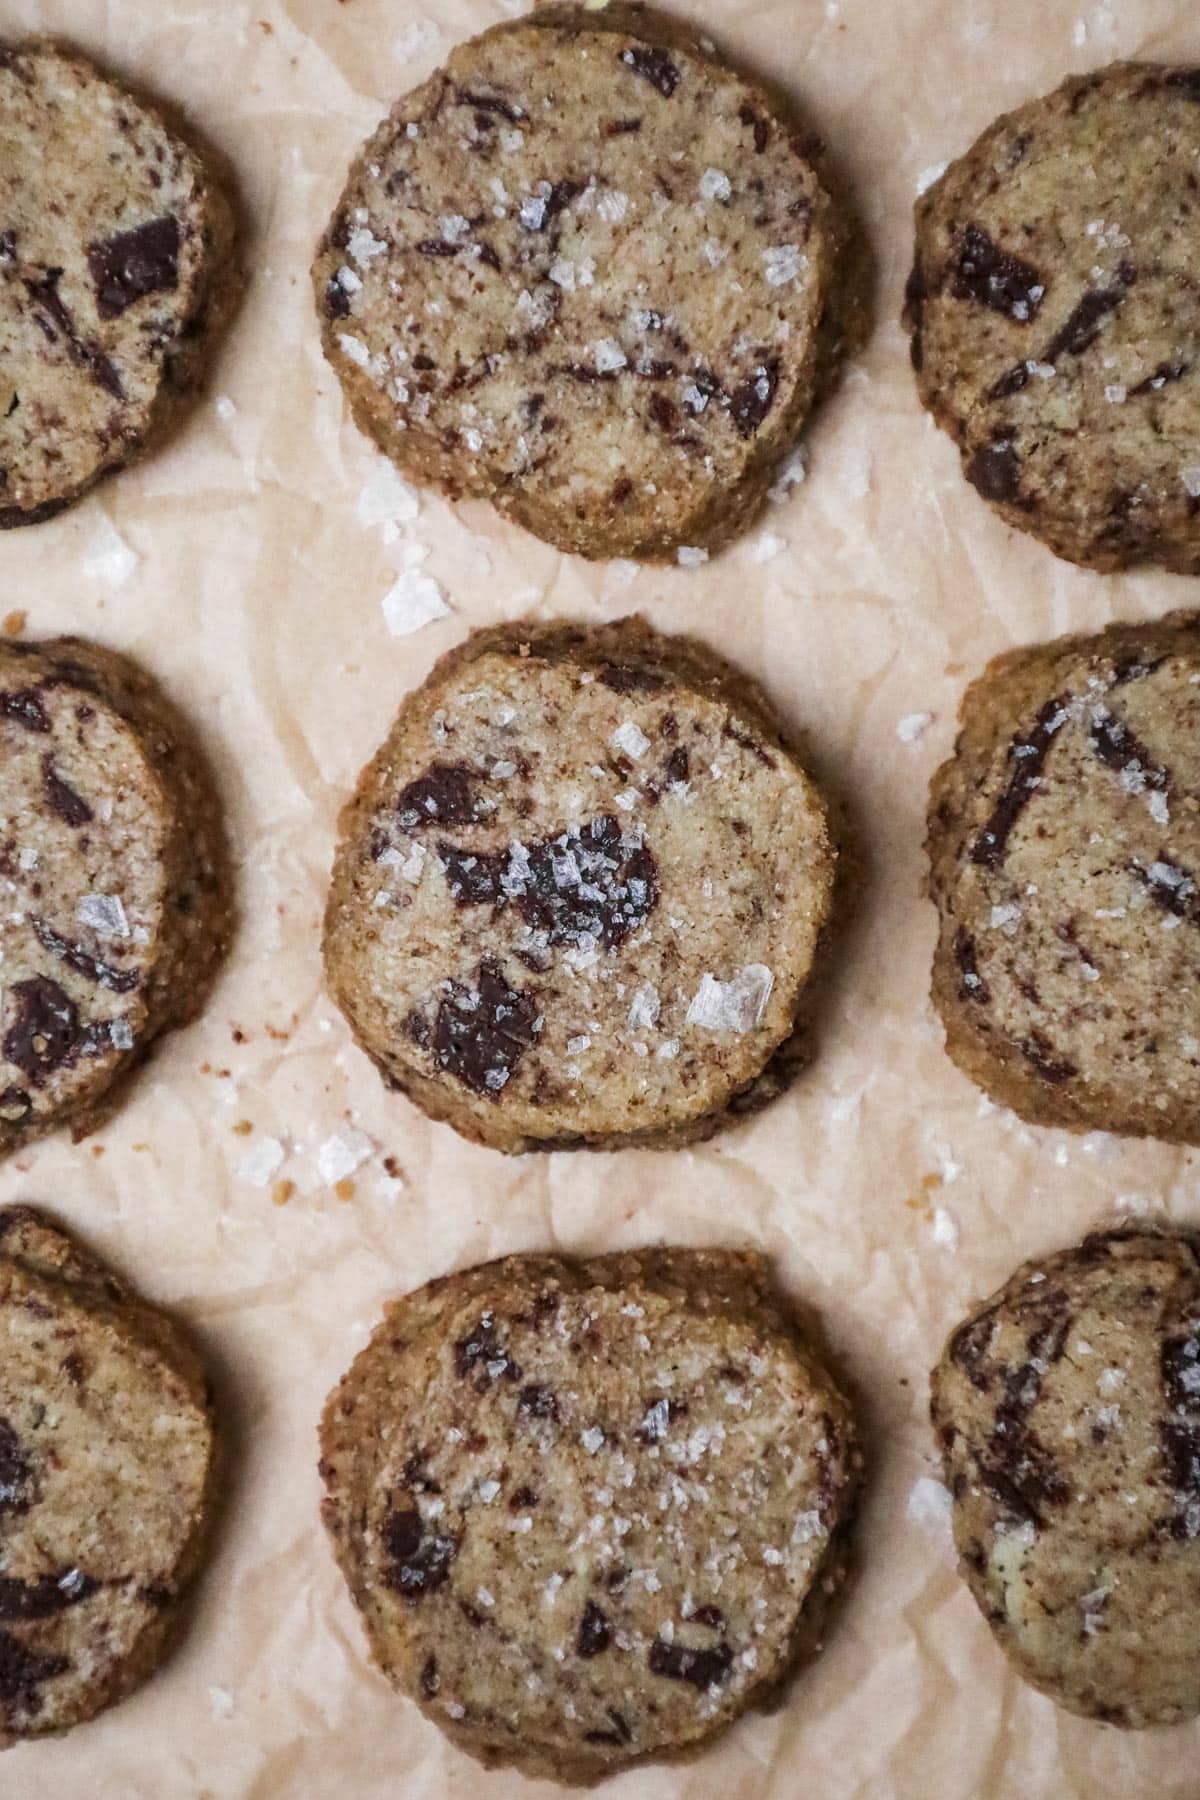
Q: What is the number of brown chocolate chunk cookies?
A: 9